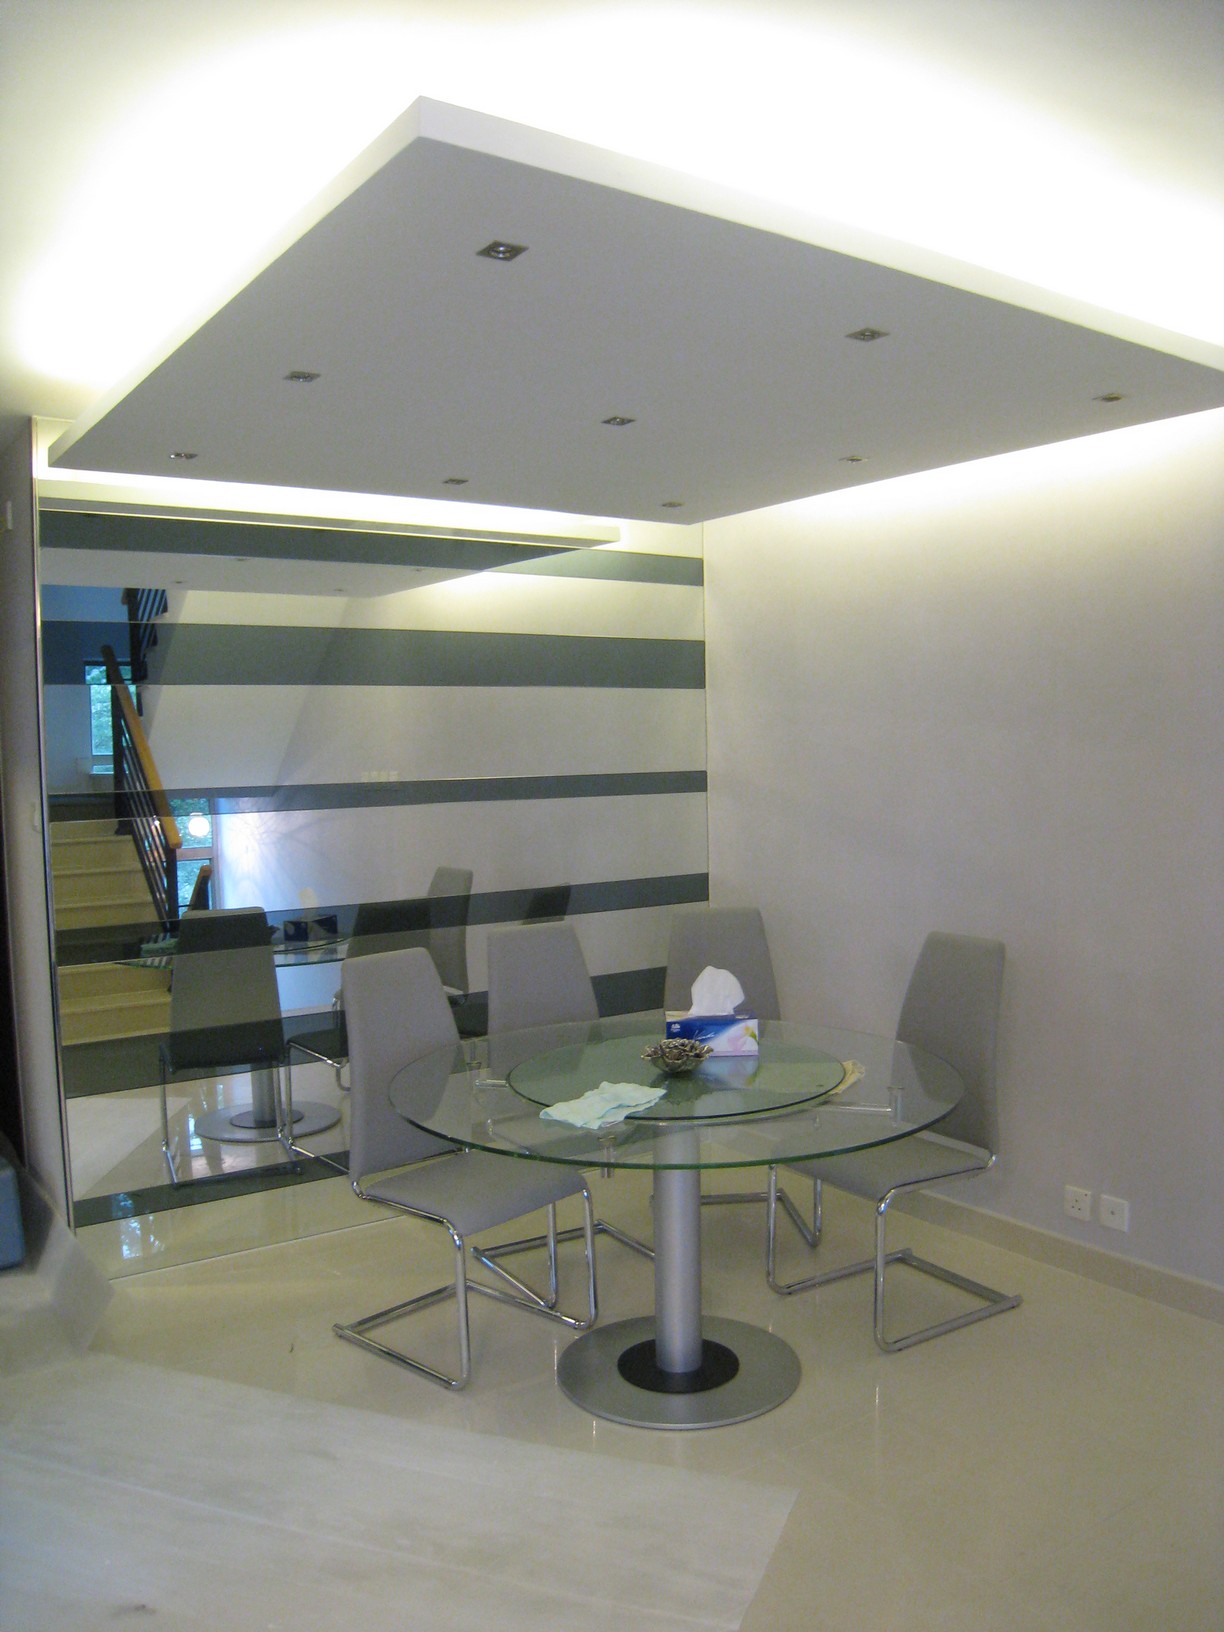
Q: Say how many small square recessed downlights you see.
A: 9